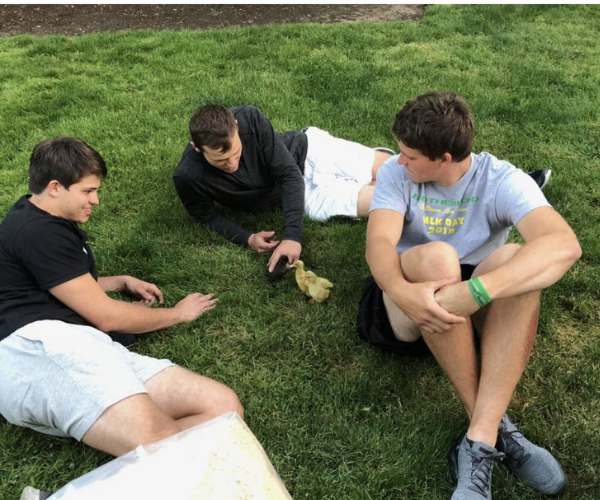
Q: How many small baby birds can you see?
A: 3